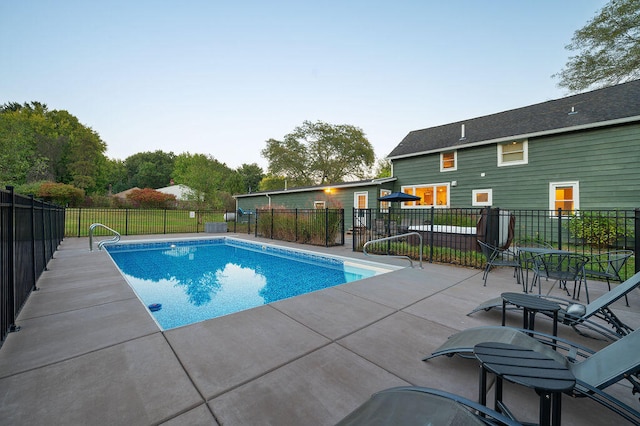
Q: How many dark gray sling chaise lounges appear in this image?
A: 3